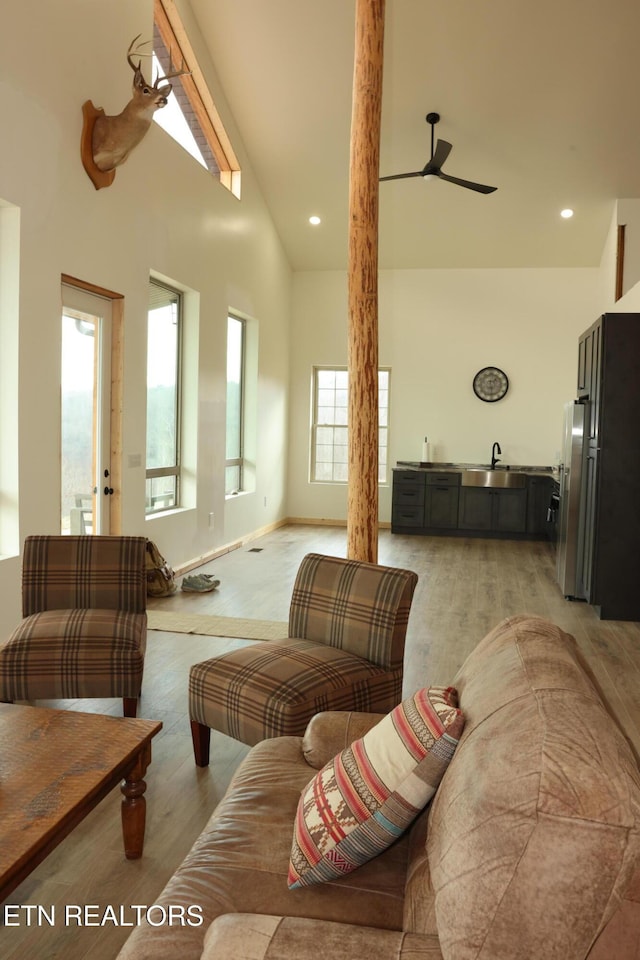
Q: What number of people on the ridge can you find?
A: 0